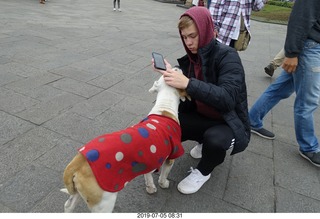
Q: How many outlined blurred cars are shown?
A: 0